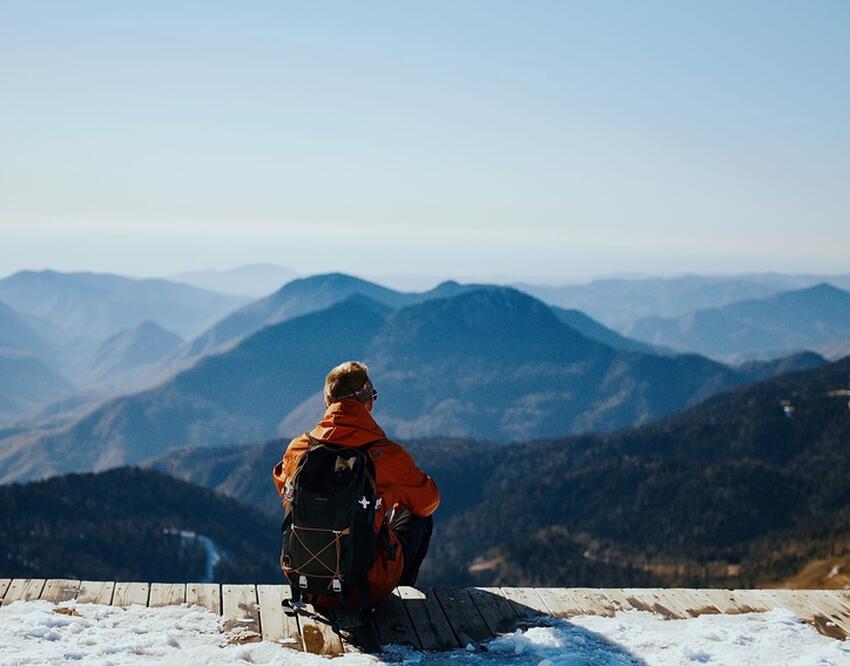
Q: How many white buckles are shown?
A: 2